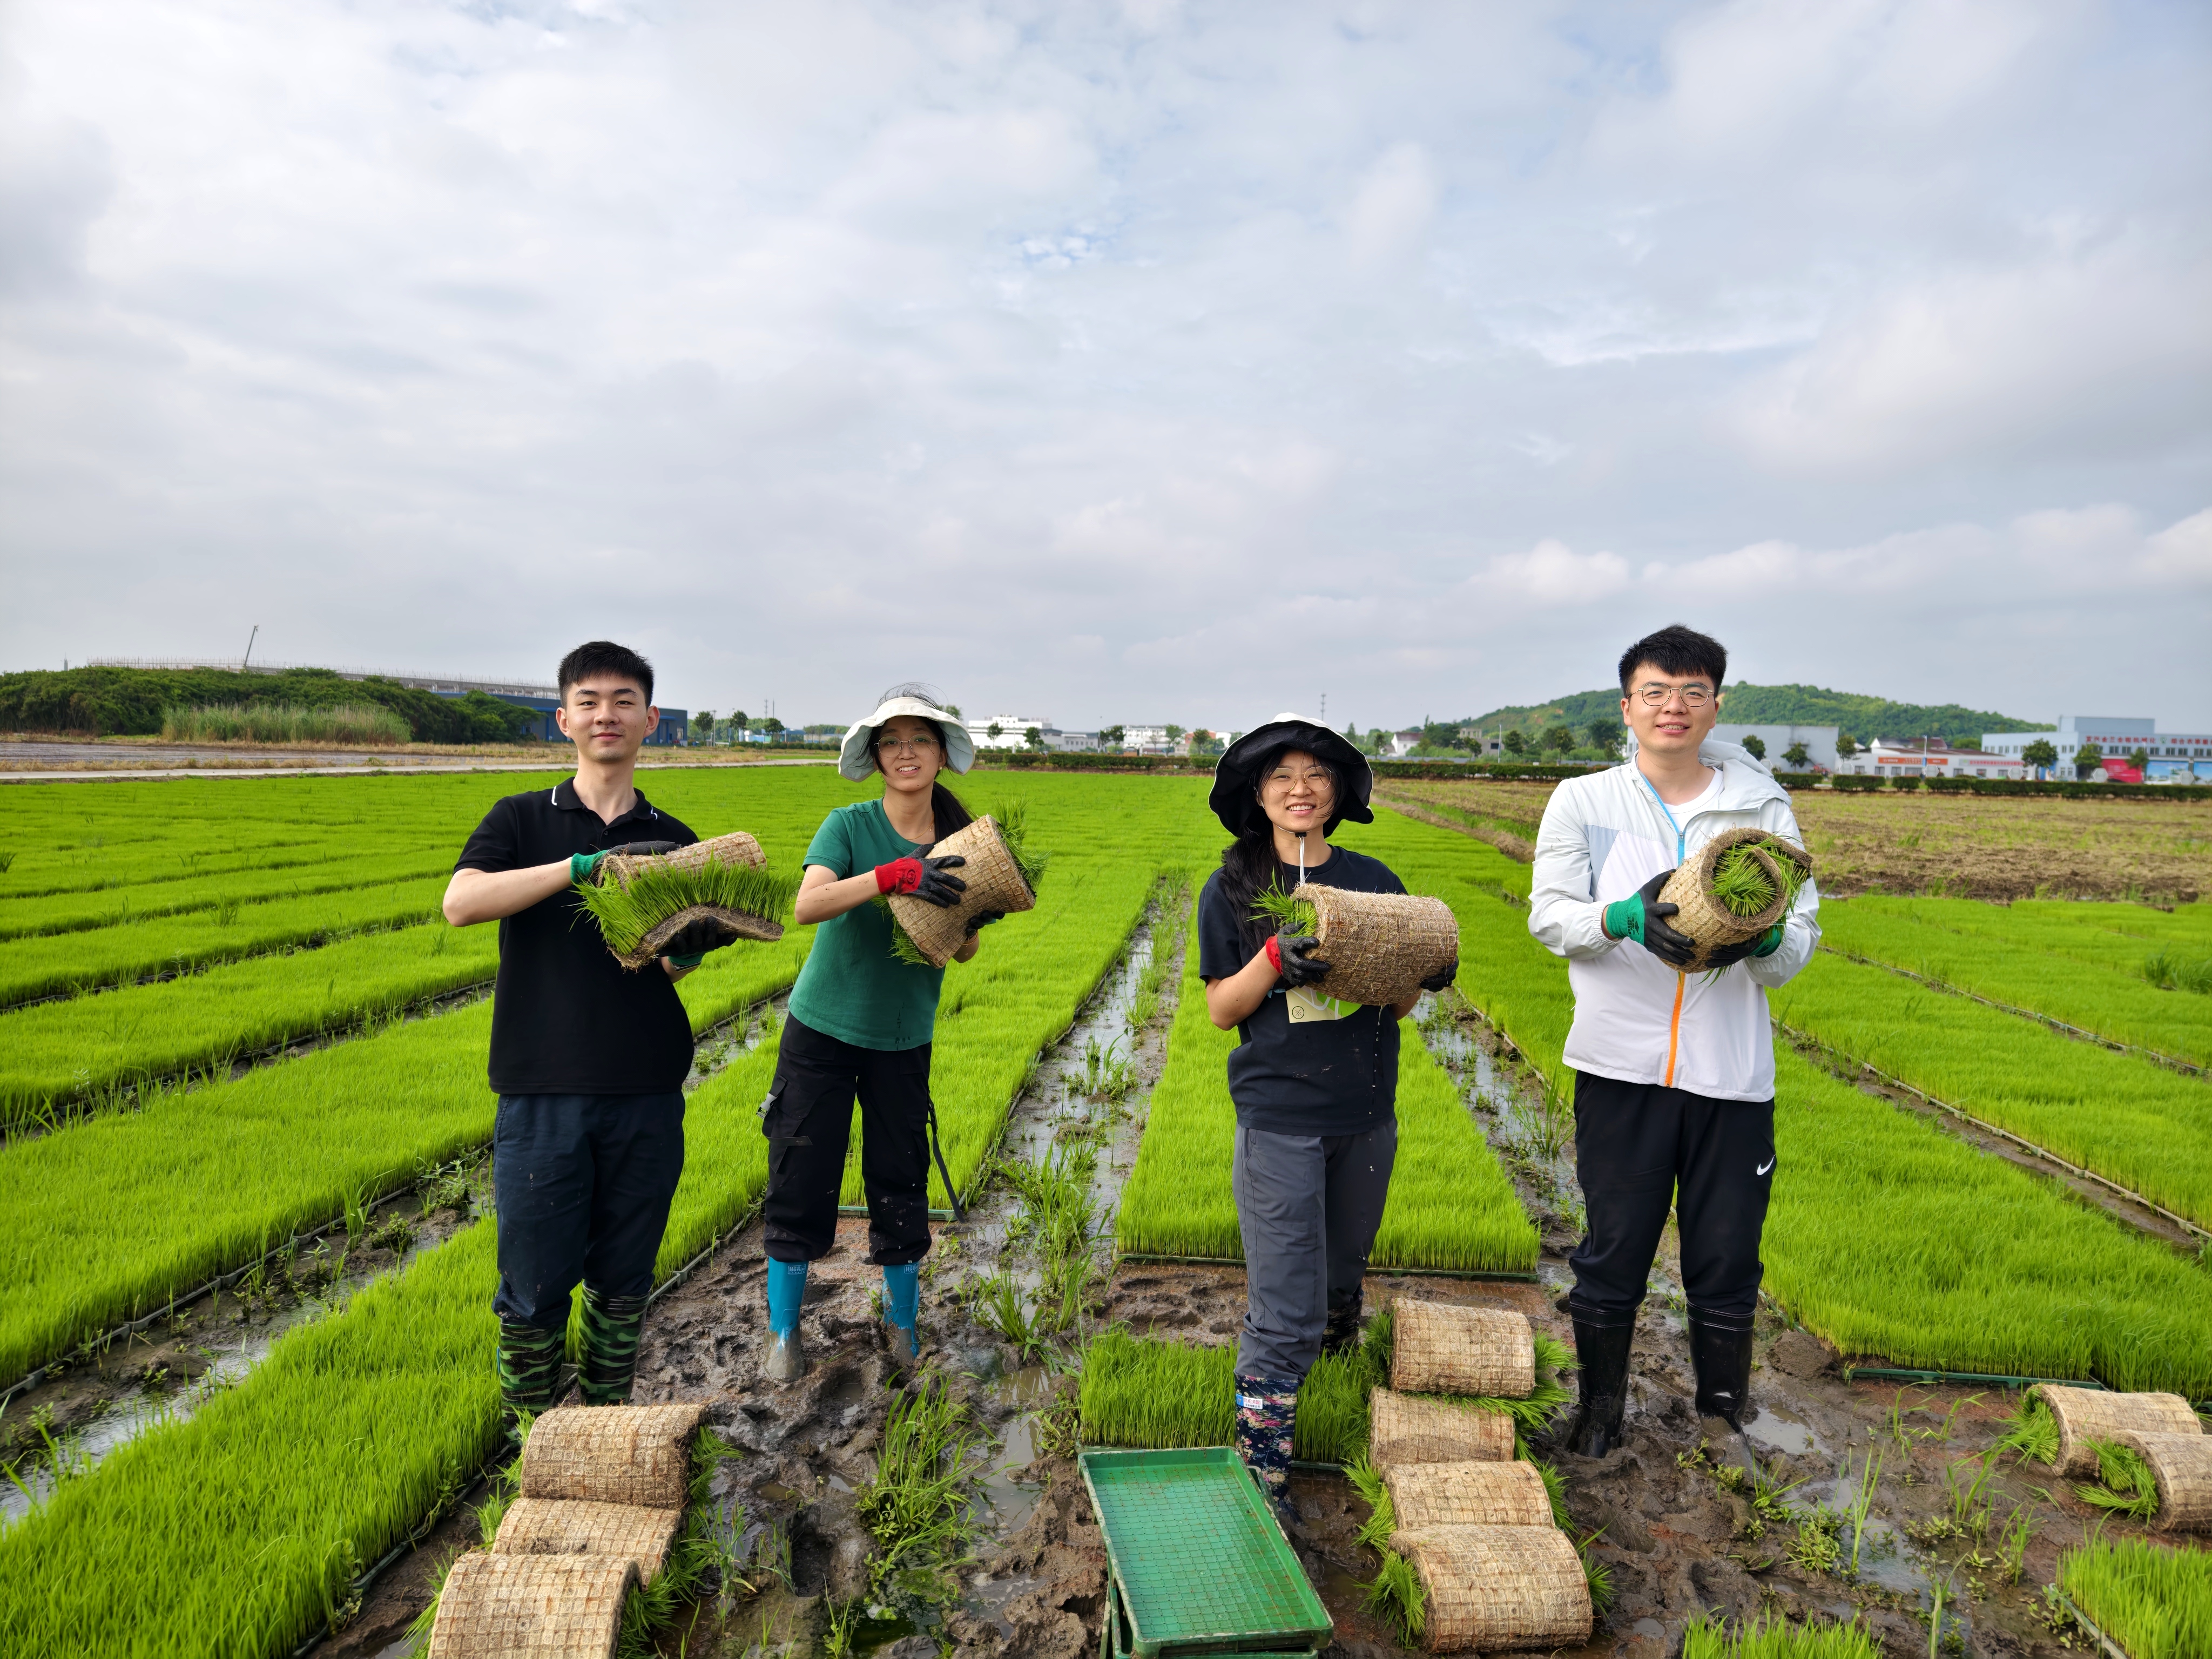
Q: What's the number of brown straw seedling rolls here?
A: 13